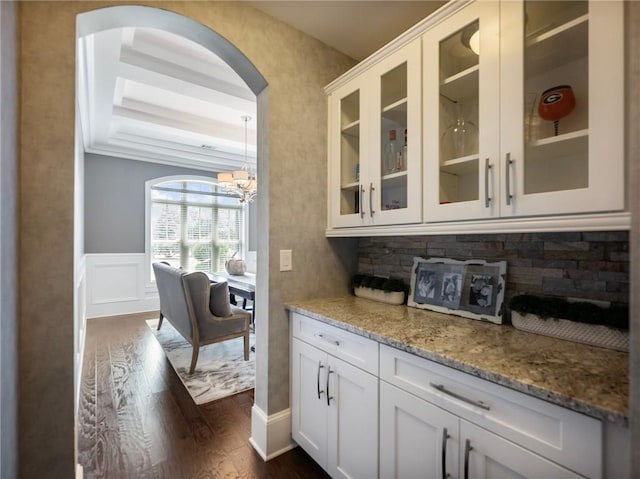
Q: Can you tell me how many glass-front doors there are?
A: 4